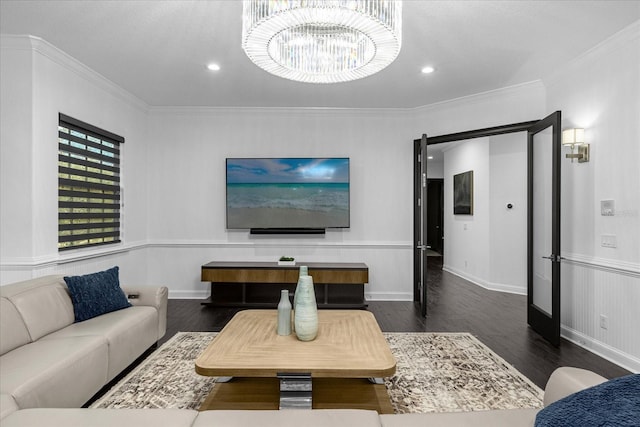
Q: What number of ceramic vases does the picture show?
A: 3